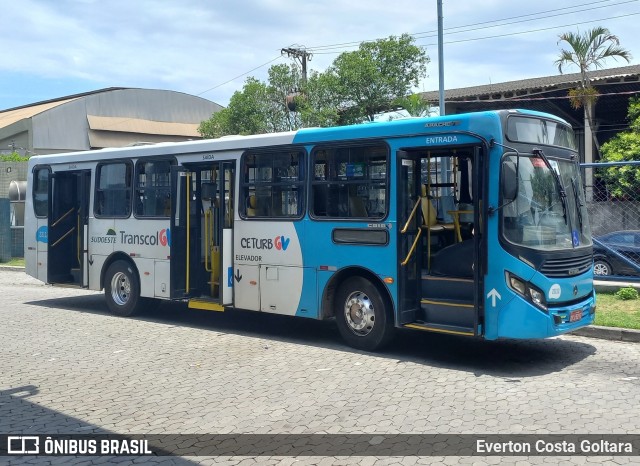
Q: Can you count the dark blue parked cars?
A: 1